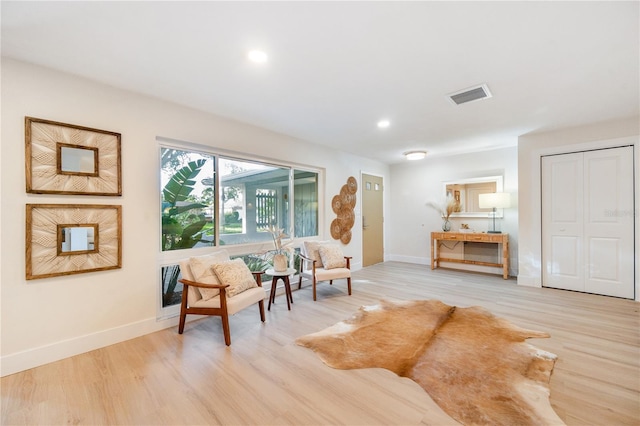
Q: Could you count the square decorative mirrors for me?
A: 2